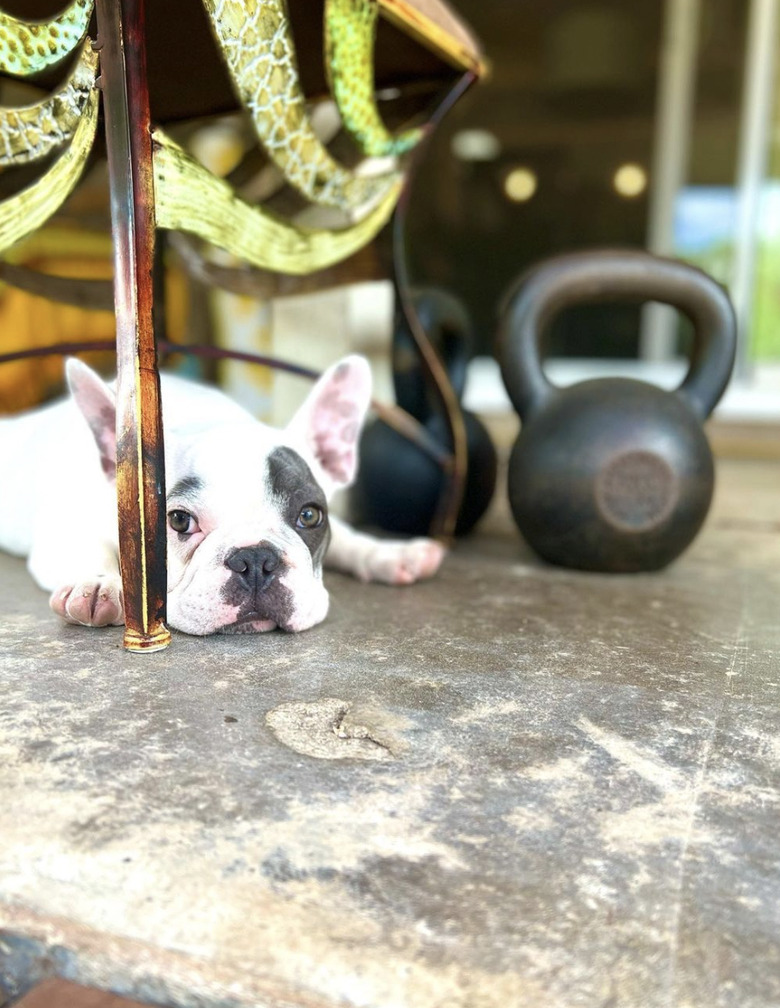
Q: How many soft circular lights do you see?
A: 2